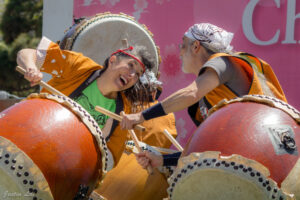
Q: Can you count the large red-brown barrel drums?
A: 2